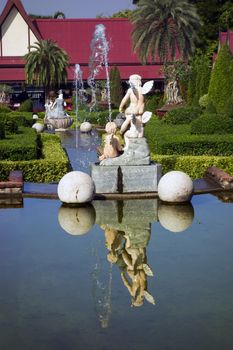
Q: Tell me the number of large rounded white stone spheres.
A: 2